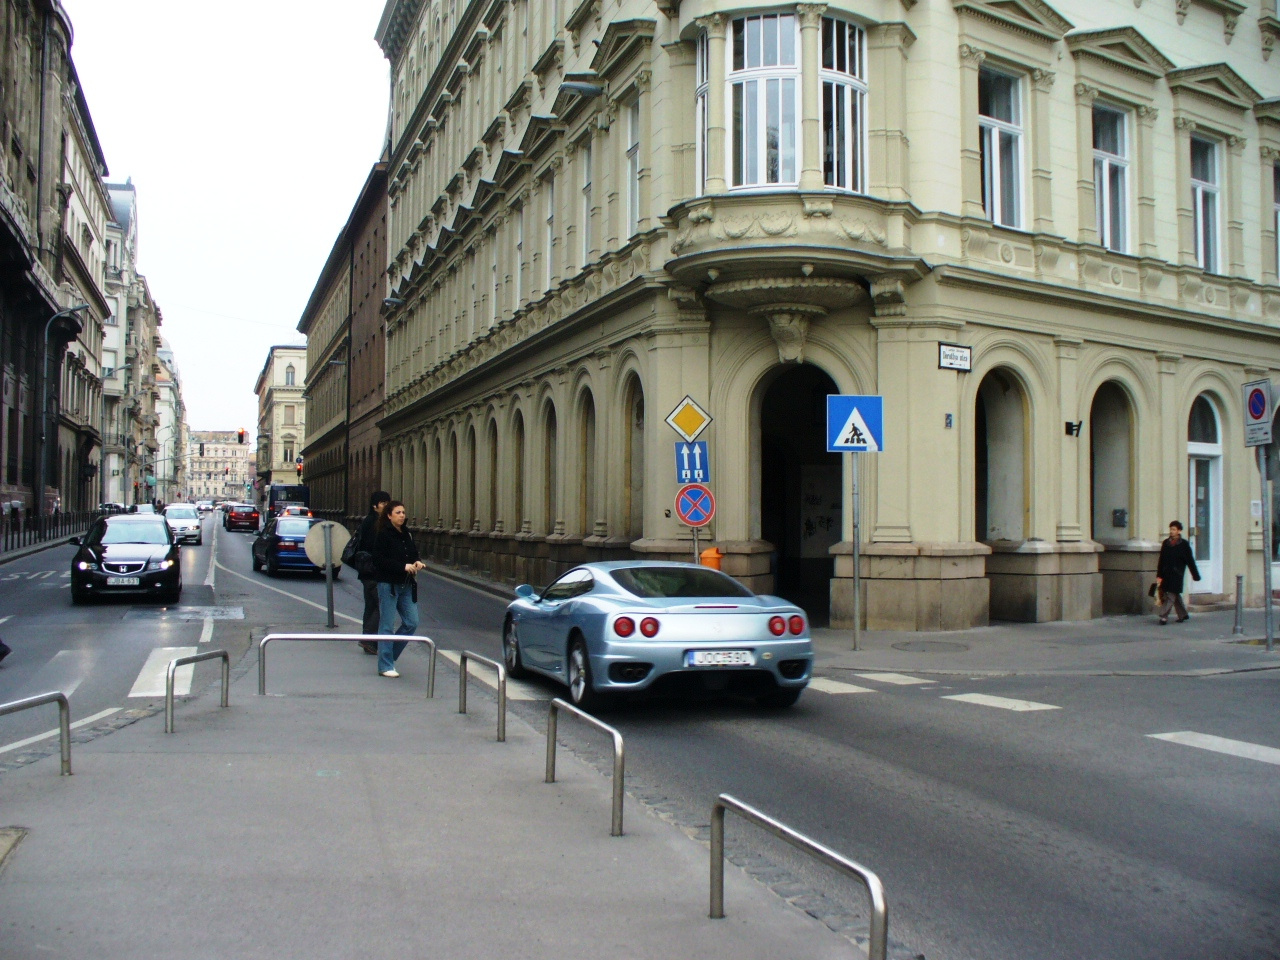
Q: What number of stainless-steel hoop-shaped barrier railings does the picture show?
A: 6